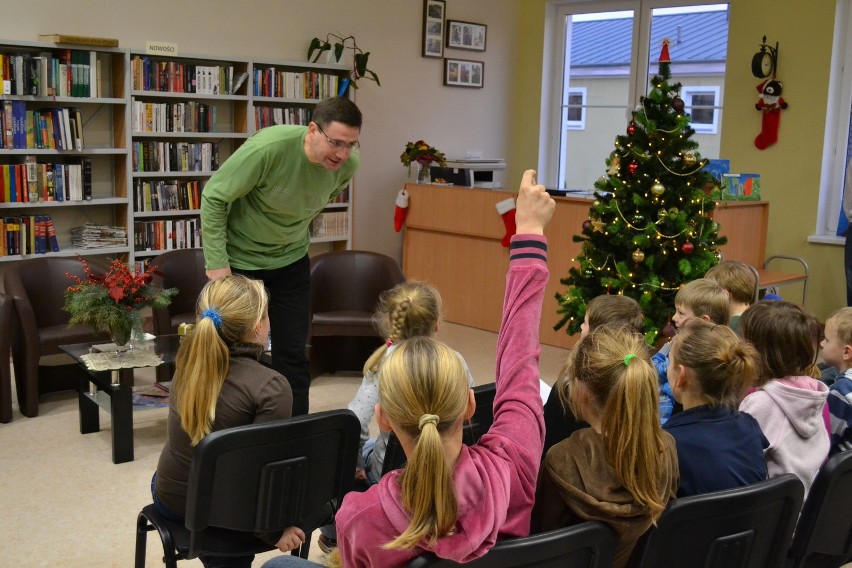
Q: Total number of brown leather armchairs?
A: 4